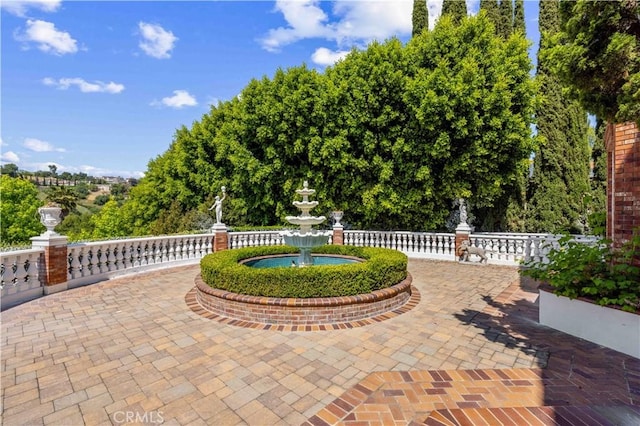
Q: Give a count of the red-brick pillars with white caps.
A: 4